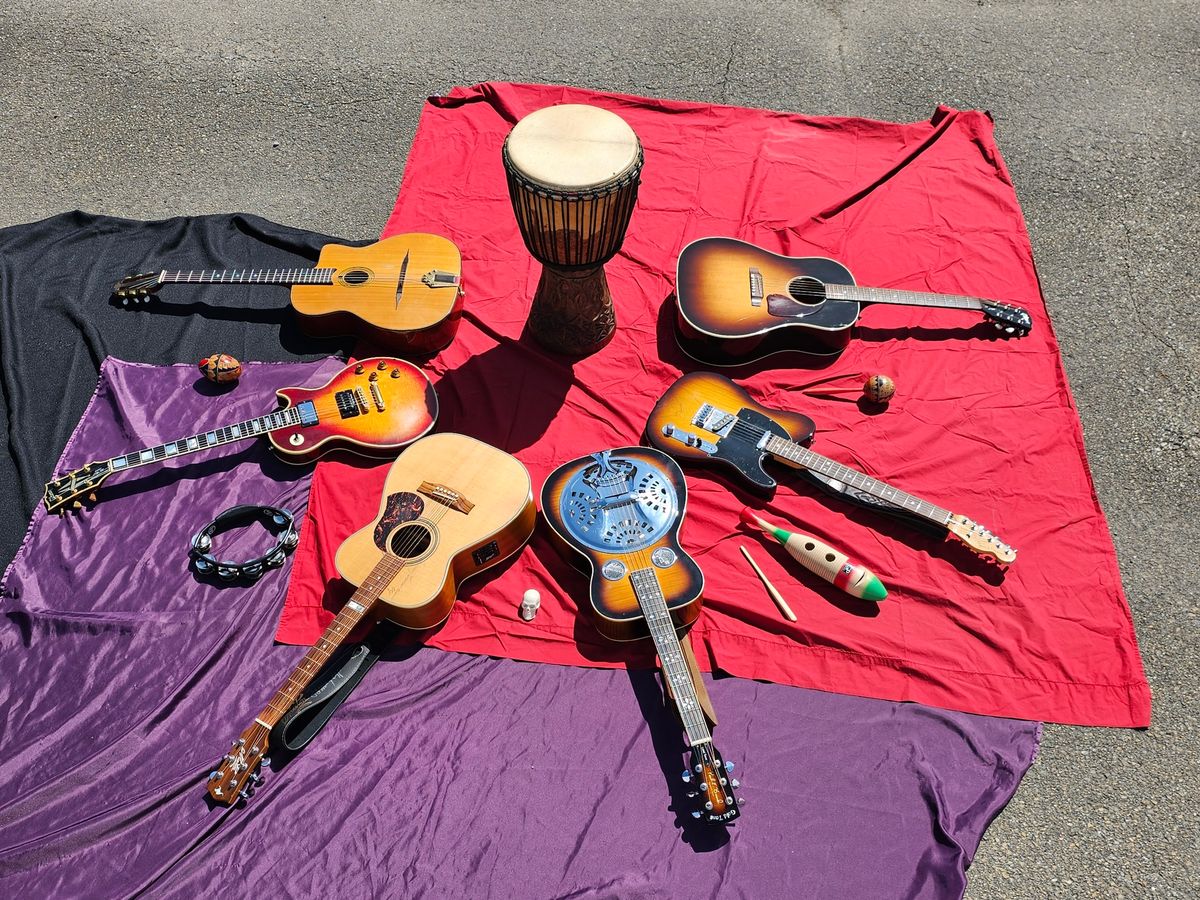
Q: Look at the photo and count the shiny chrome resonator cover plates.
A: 1